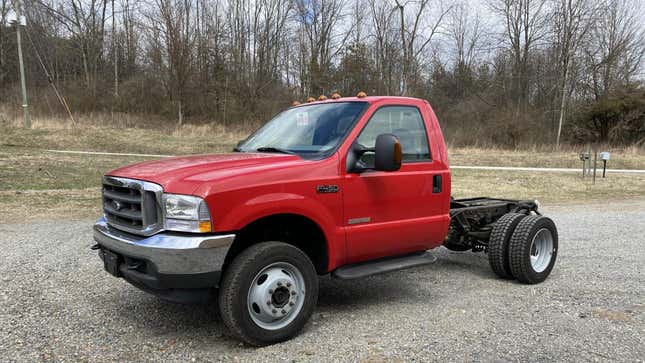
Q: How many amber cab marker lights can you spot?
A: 5